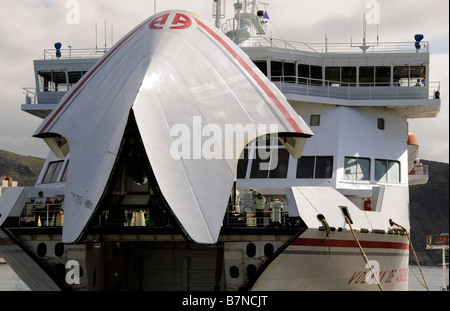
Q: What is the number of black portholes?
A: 8